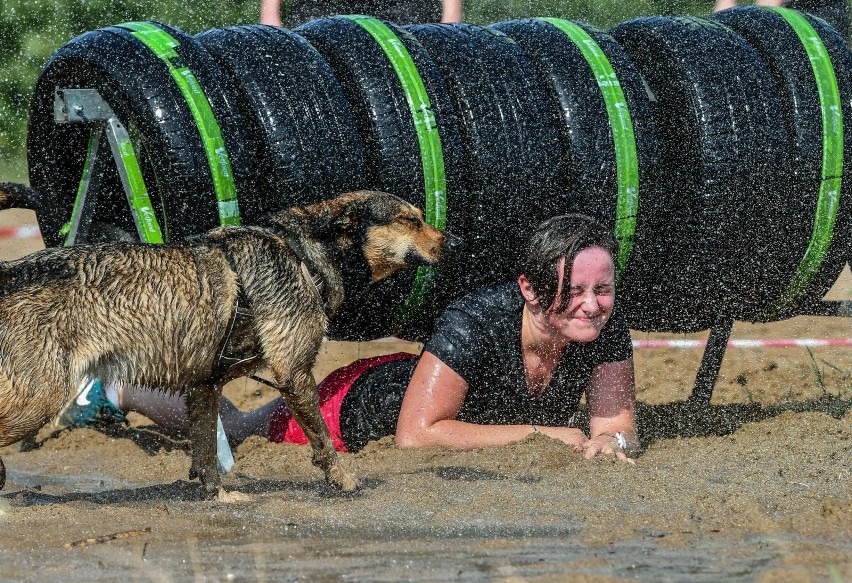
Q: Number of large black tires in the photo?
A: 7